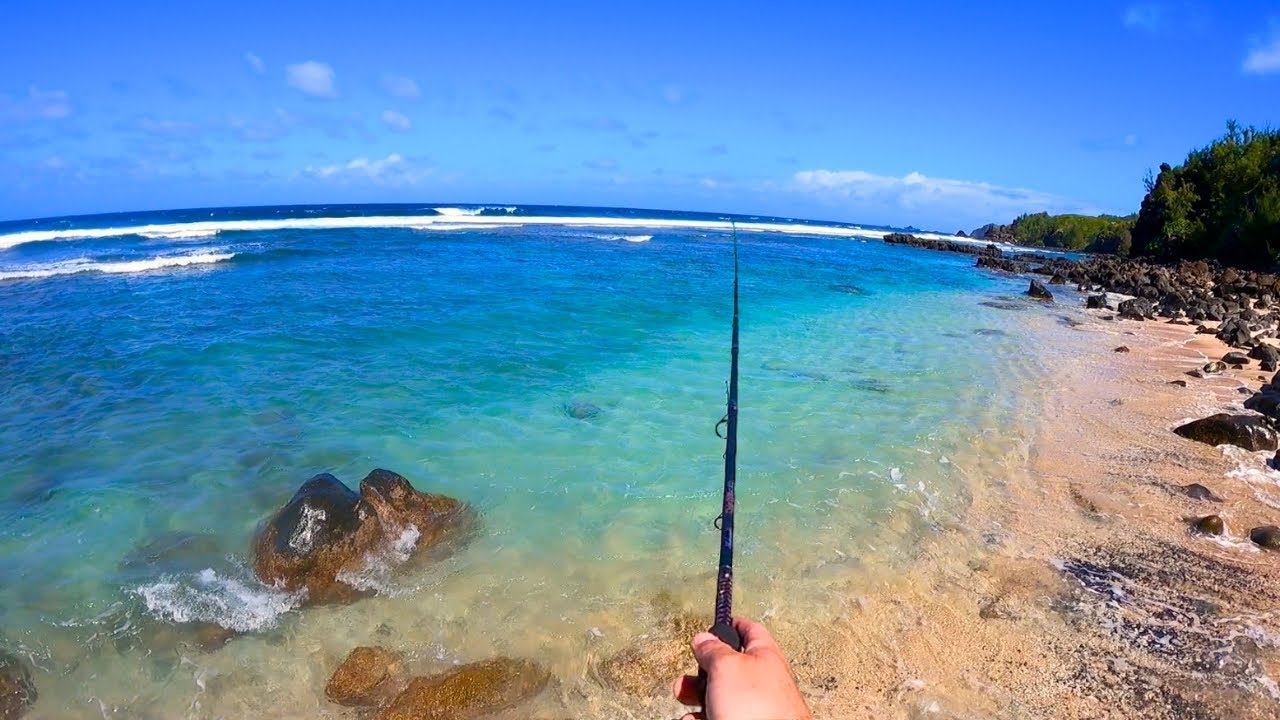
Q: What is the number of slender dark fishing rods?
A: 1